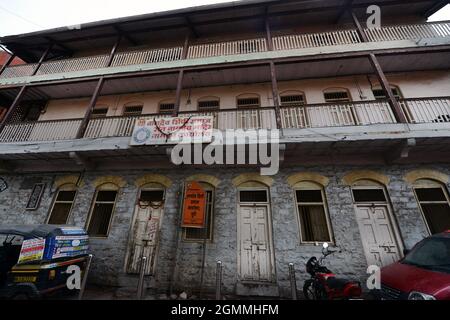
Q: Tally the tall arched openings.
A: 8